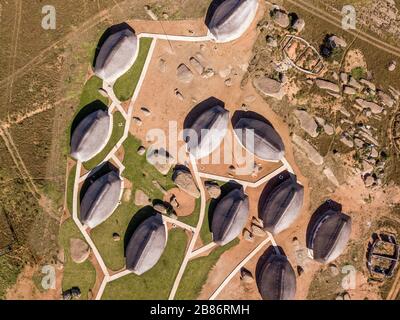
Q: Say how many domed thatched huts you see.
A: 11